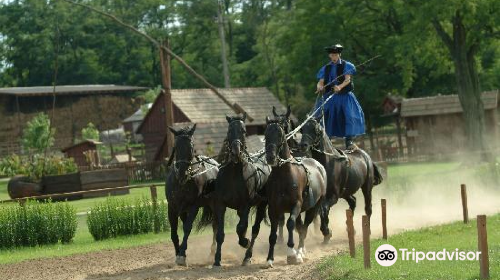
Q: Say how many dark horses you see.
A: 5